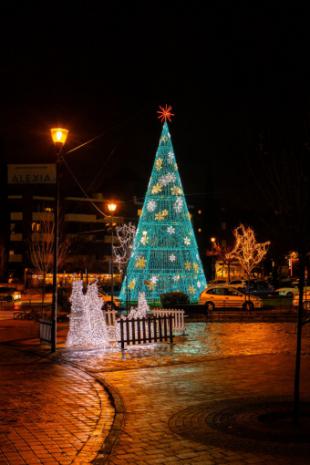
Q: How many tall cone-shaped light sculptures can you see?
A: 1